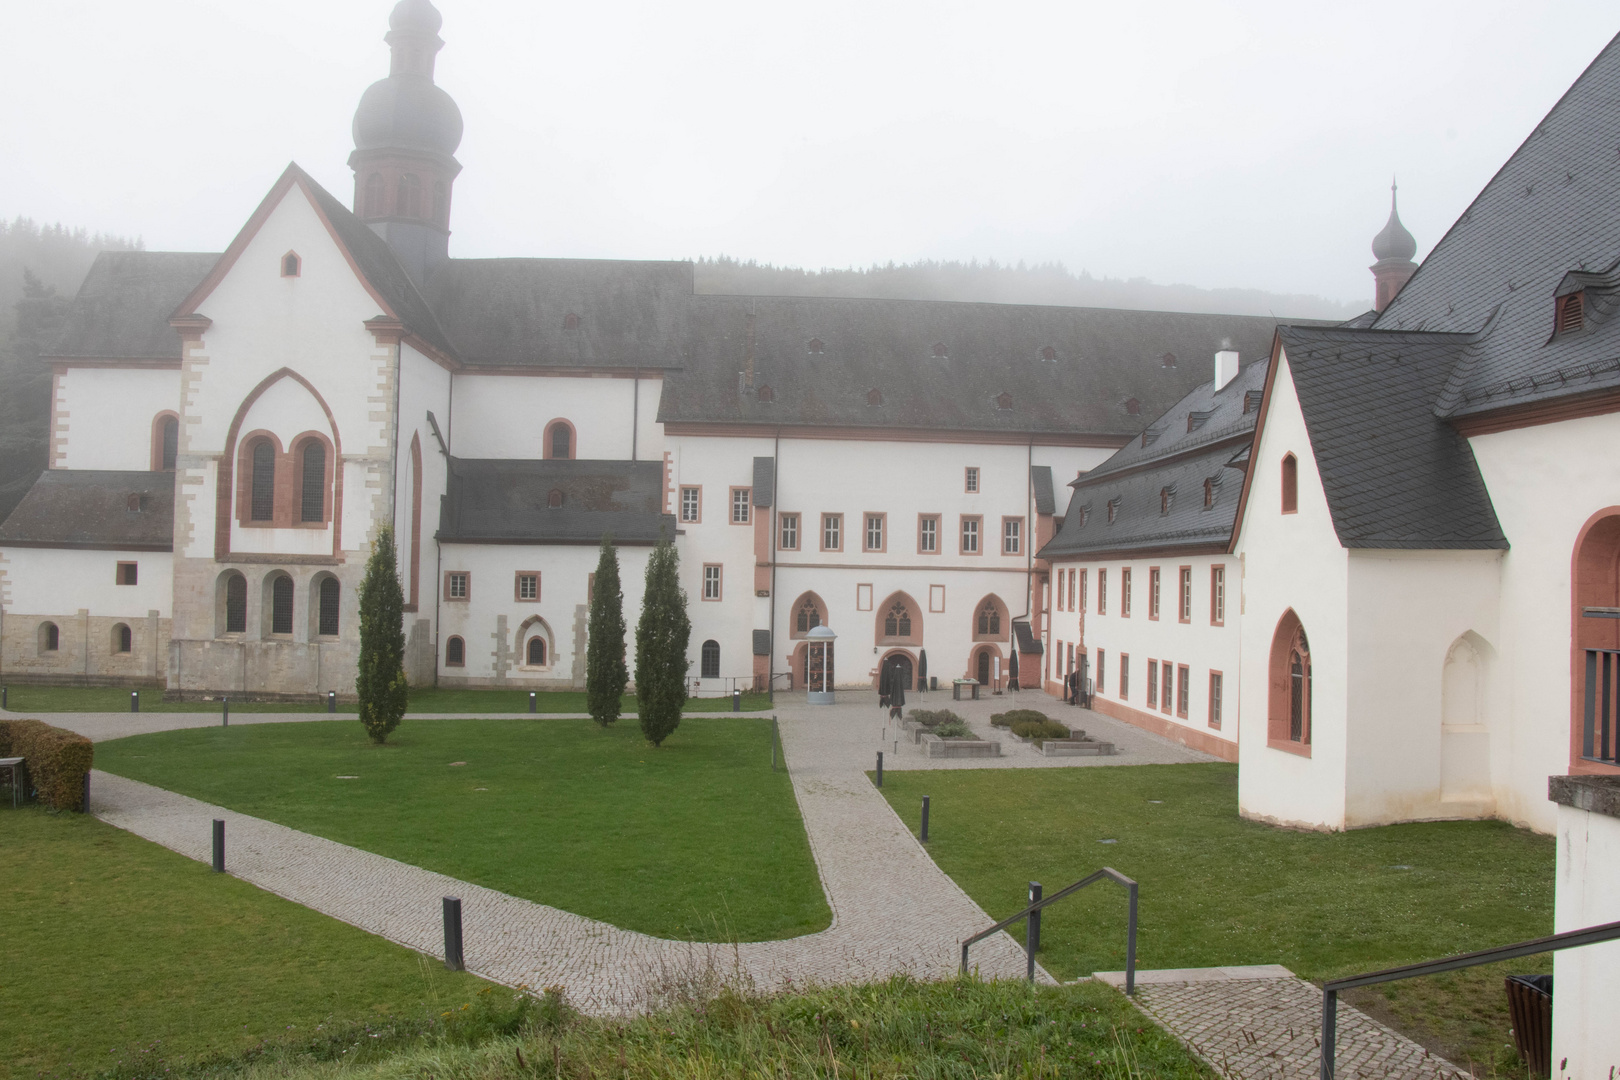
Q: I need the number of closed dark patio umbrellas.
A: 4